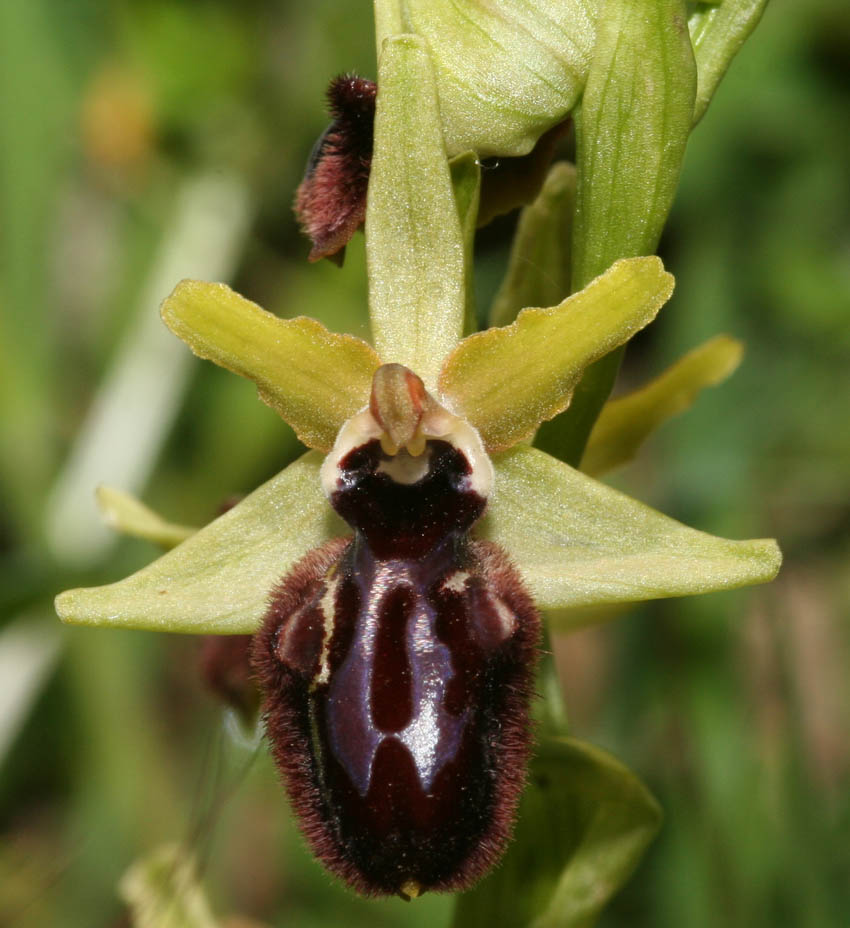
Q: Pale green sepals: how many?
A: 3